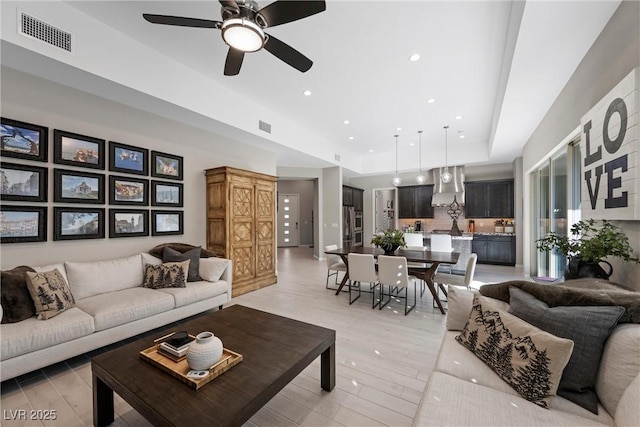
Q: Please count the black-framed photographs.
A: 12